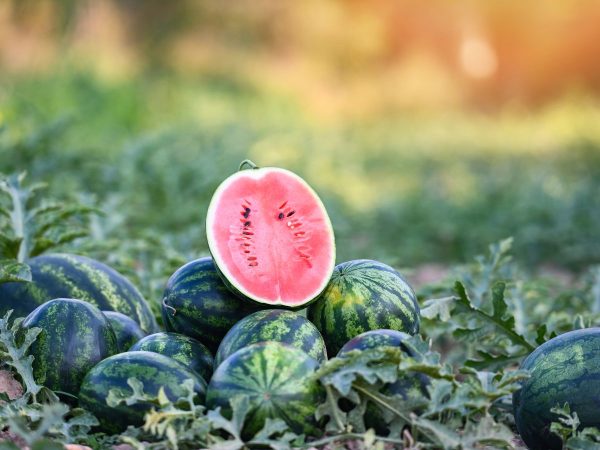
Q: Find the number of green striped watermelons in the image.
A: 11